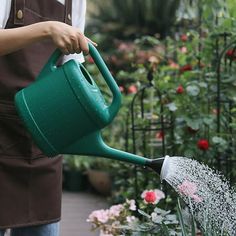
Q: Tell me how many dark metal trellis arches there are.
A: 2